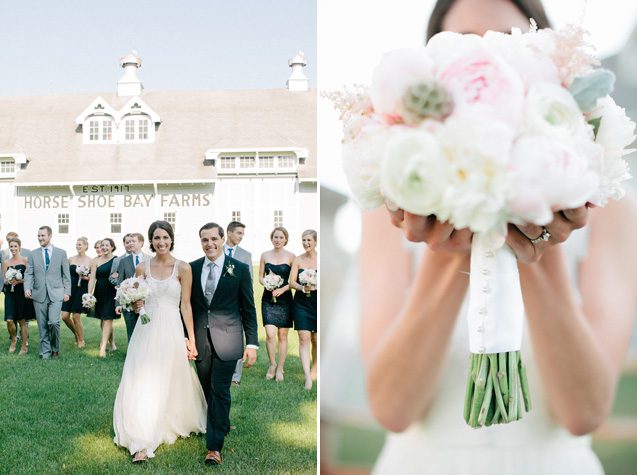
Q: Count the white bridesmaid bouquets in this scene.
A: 5